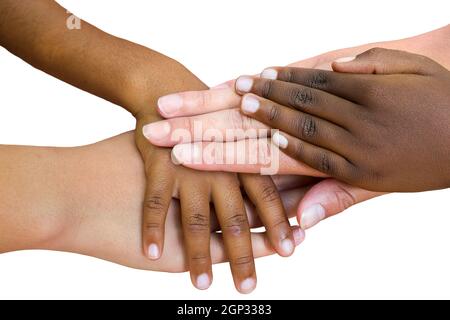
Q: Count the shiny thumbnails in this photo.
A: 2